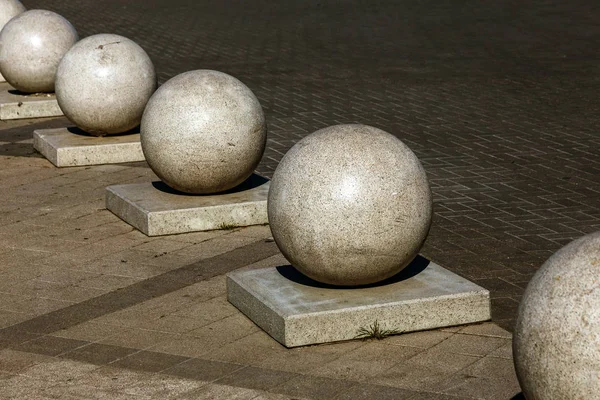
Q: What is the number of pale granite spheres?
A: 6